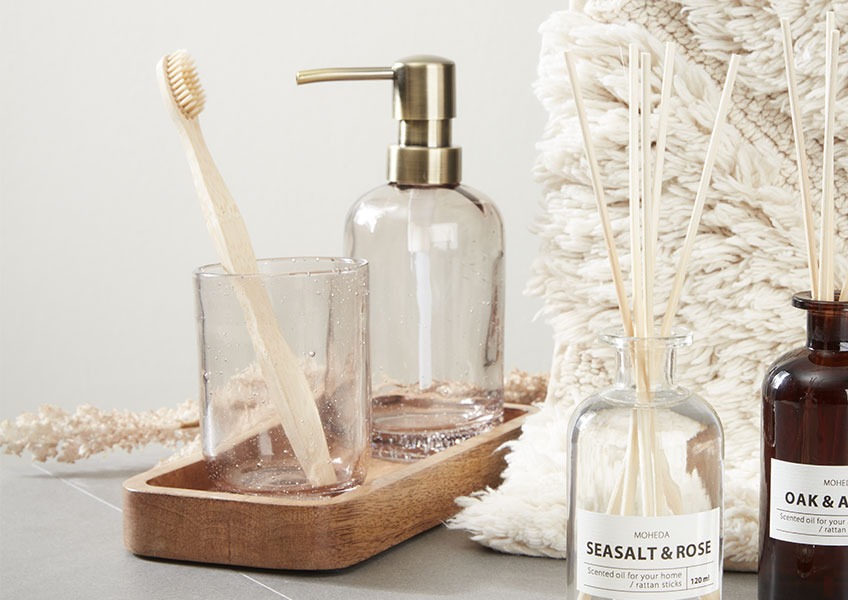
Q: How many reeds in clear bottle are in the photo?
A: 5